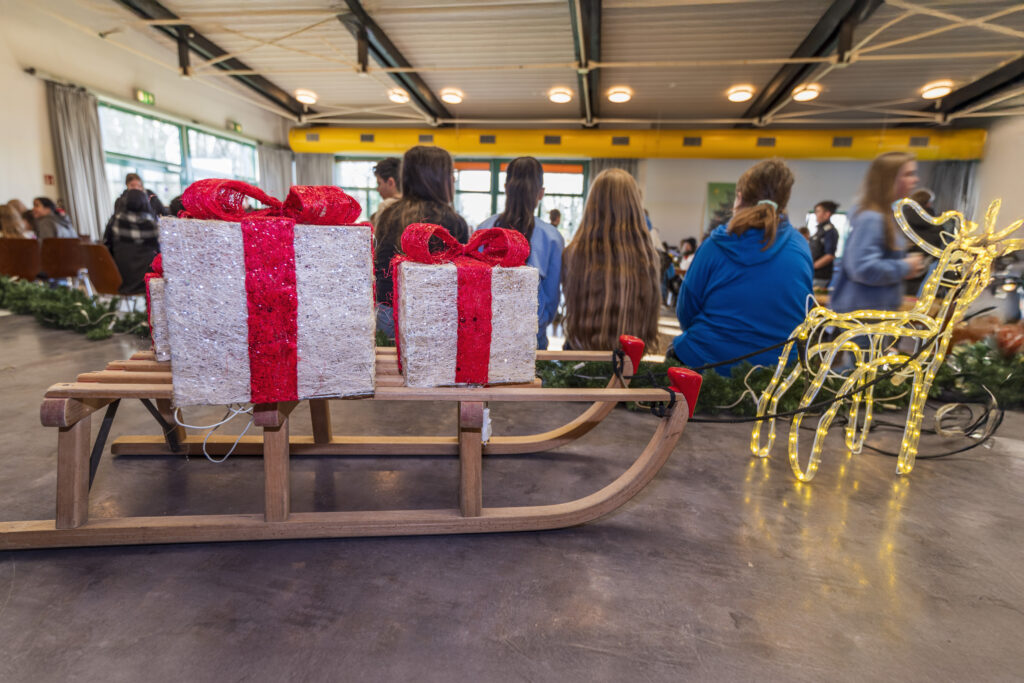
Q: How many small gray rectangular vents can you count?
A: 10